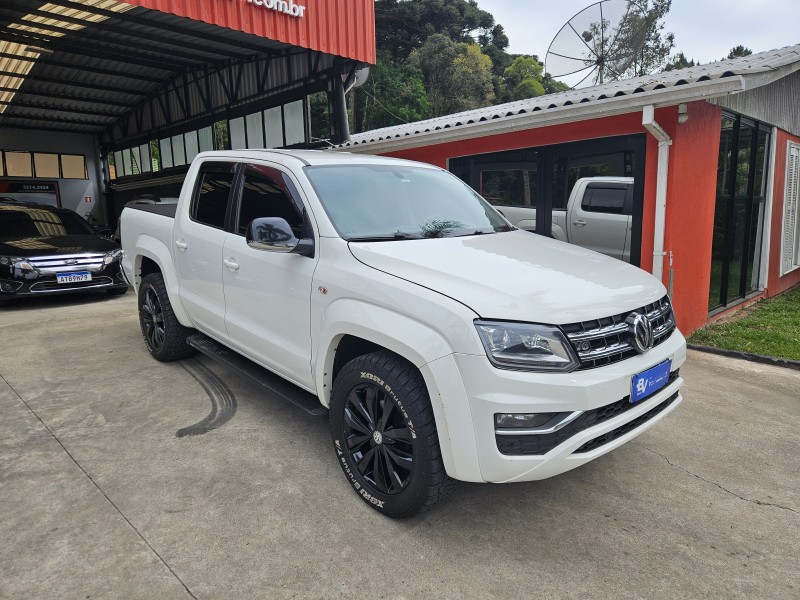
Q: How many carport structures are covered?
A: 1